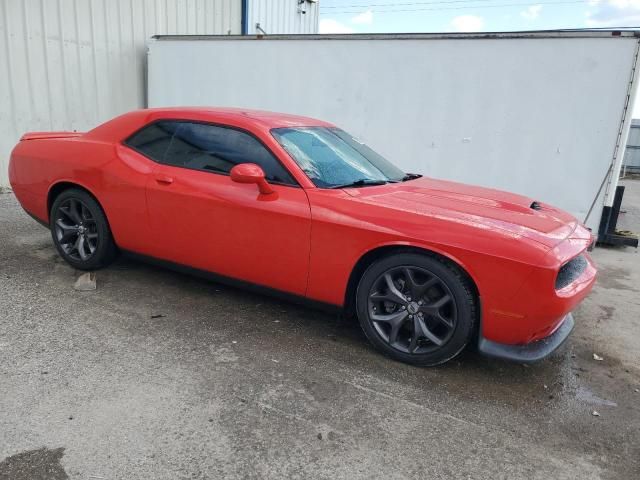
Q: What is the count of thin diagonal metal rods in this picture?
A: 1